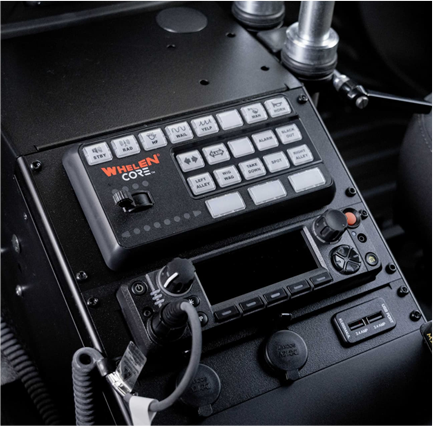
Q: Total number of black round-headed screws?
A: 9